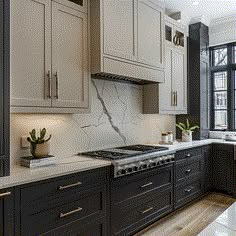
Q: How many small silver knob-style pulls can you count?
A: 3